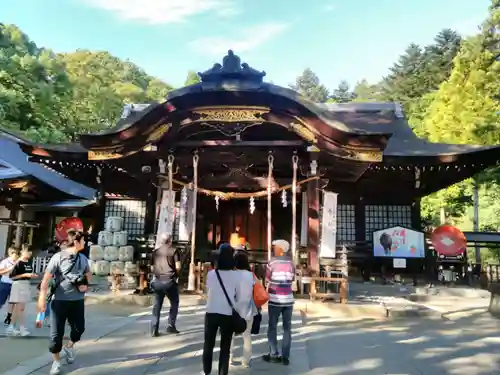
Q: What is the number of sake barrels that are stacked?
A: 10